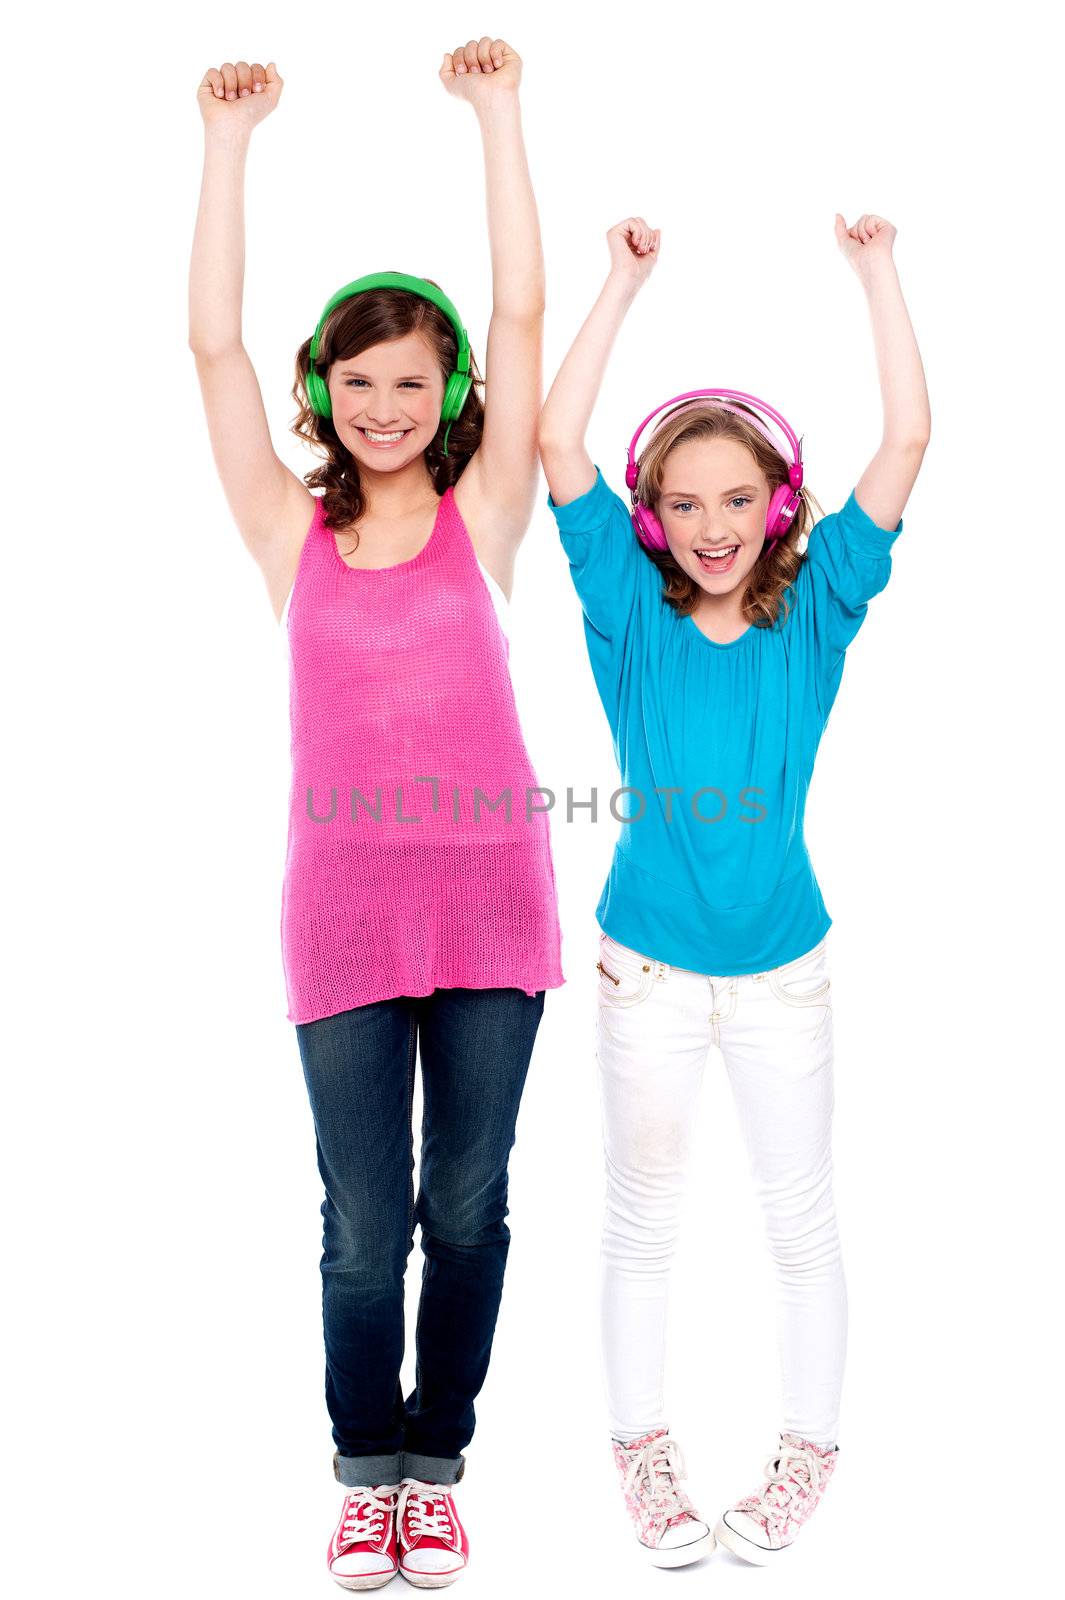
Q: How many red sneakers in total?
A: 2